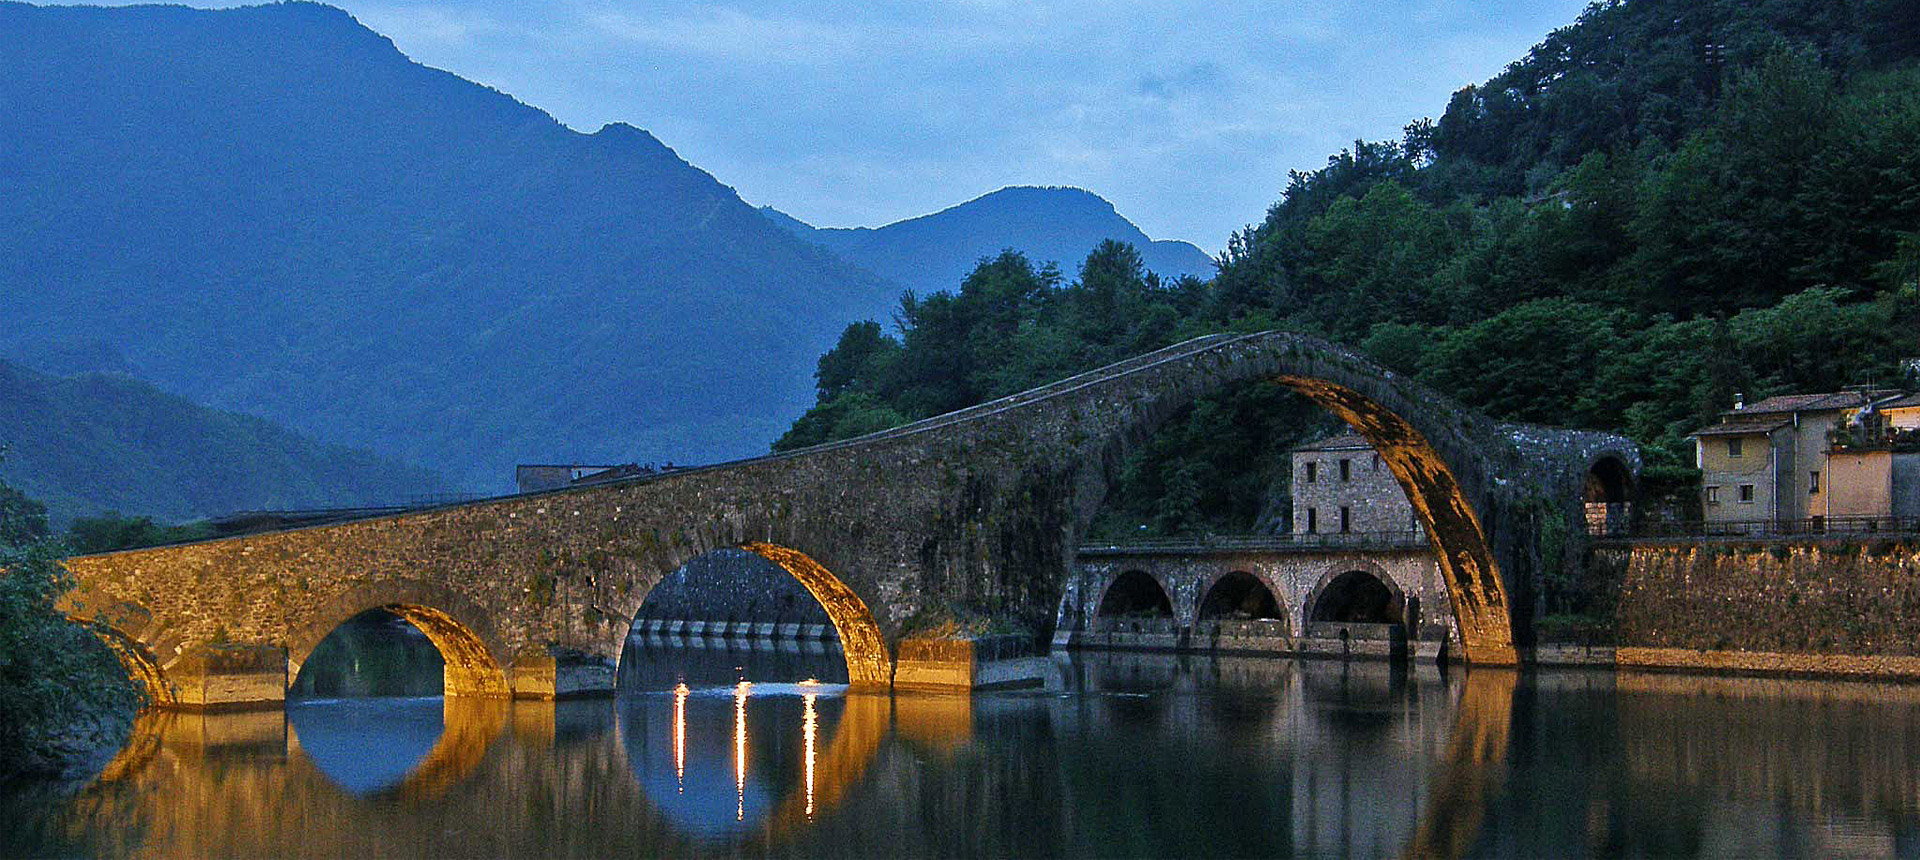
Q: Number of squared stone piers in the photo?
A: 3